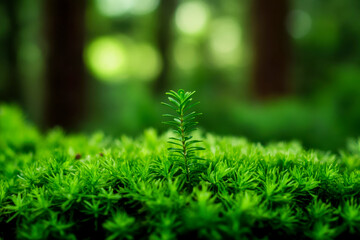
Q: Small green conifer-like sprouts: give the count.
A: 1